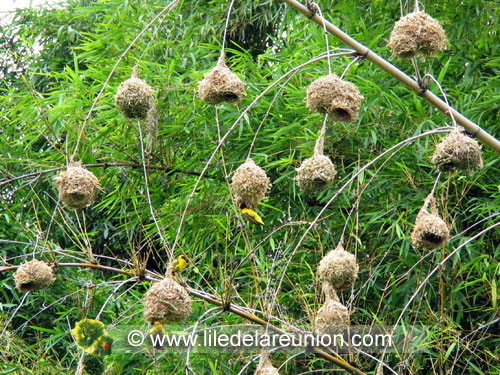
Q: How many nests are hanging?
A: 14